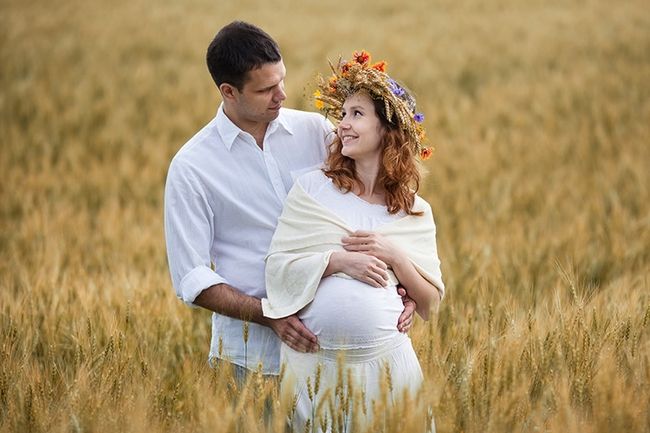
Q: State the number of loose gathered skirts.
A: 1